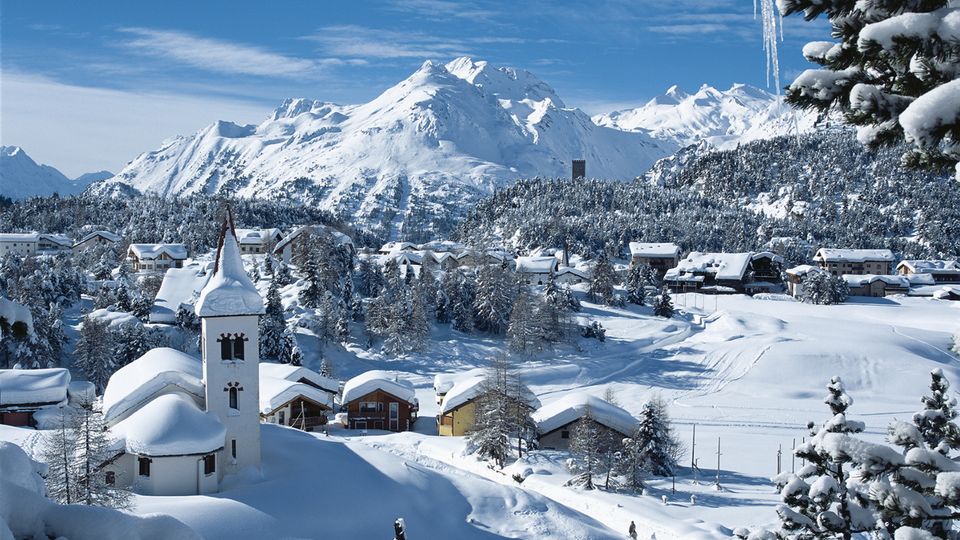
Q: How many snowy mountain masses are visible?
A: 3